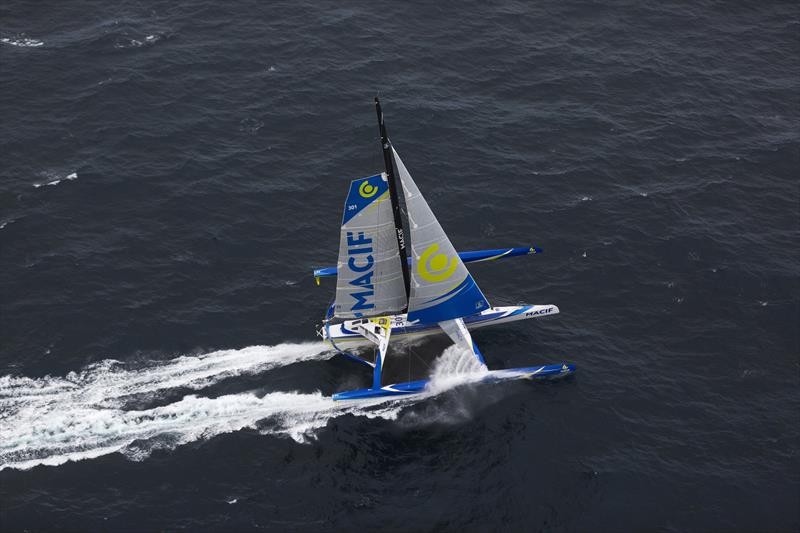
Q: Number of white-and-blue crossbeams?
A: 2